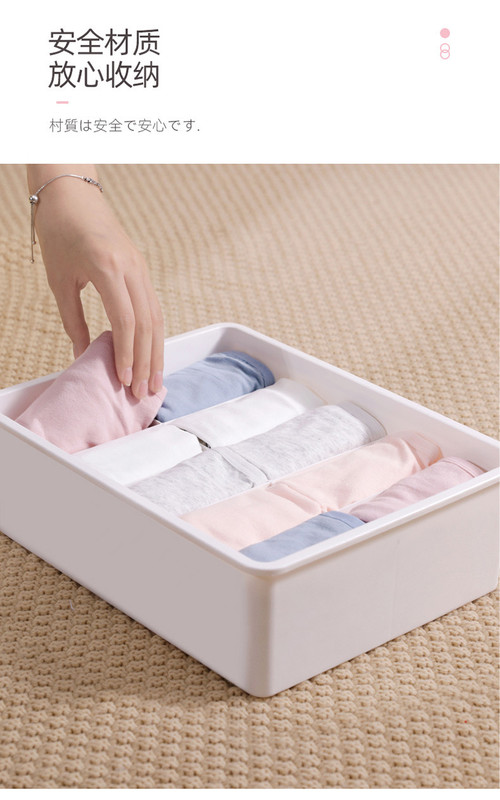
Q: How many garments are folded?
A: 10